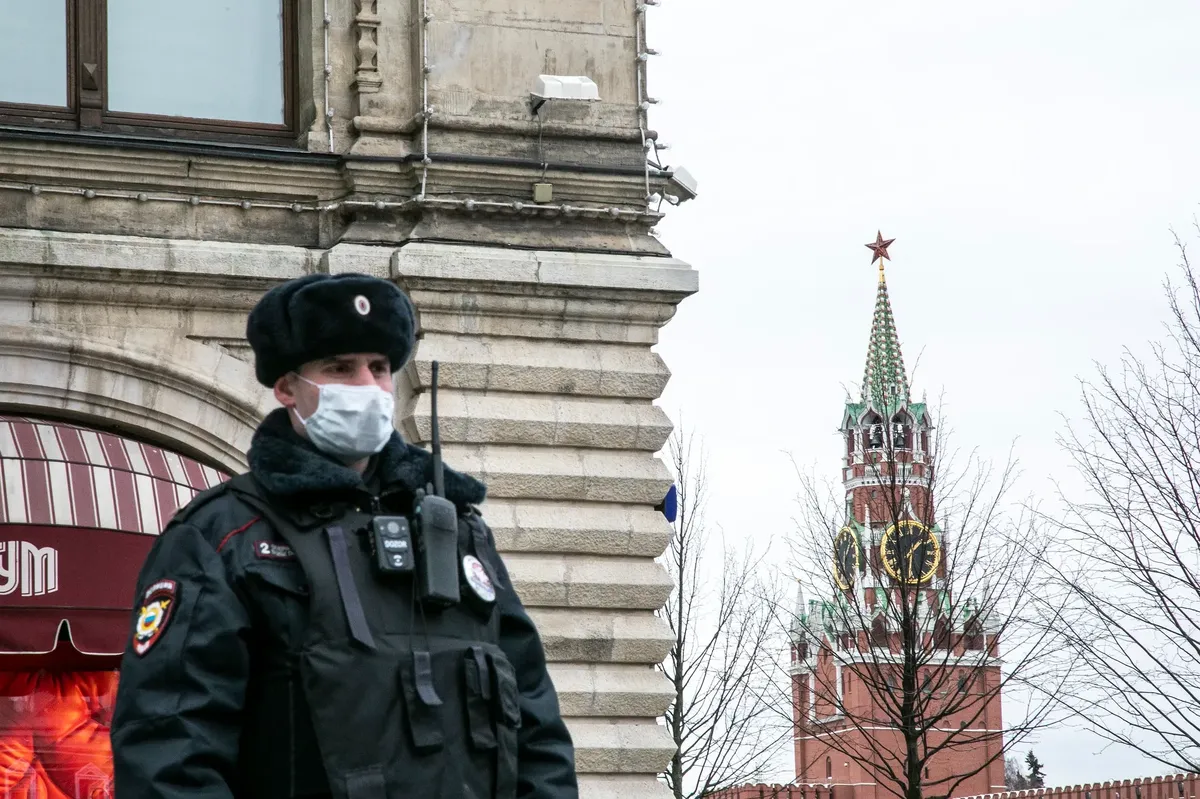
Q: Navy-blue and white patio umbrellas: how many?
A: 0